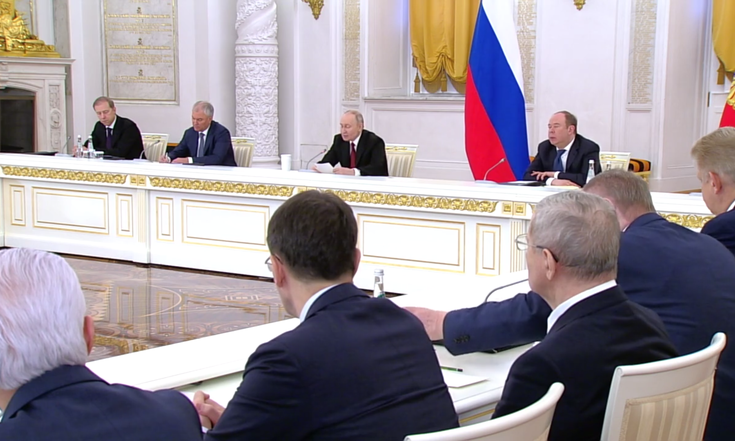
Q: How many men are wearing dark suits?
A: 9